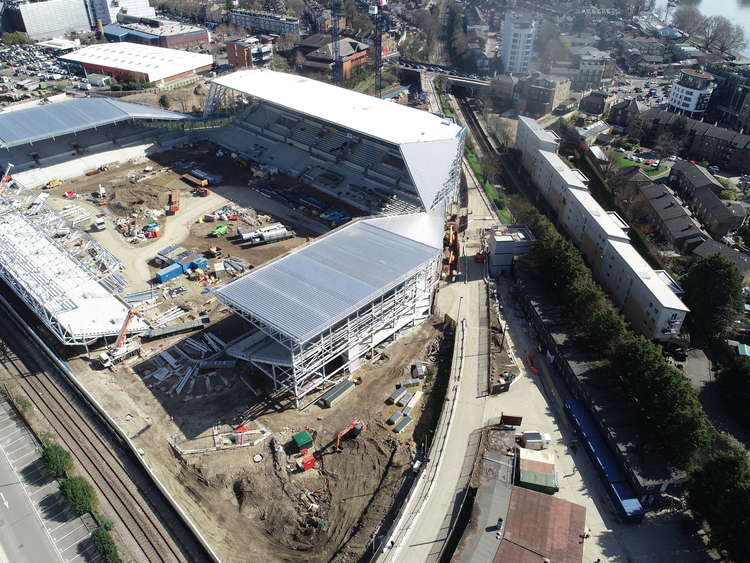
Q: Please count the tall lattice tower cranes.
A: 2